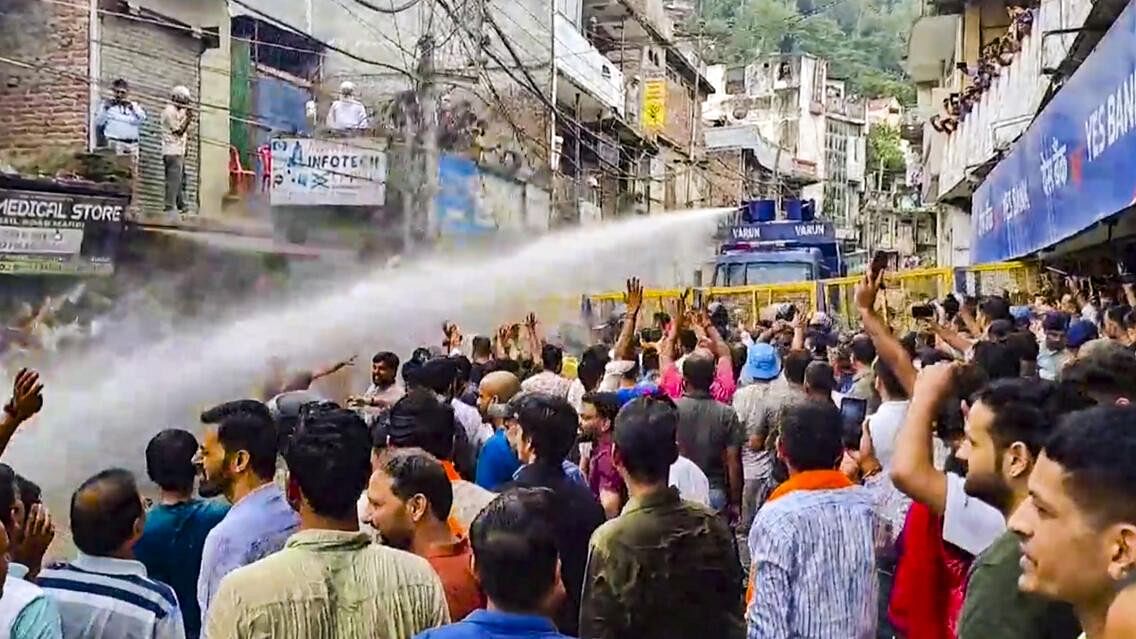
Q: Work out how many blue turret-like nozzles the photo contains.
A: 2